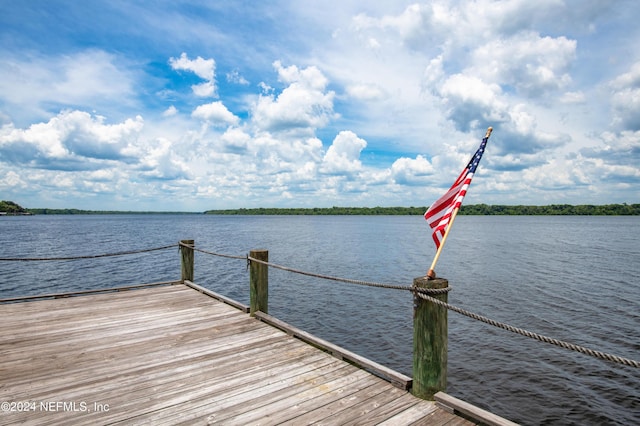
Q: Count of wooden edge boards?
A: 4